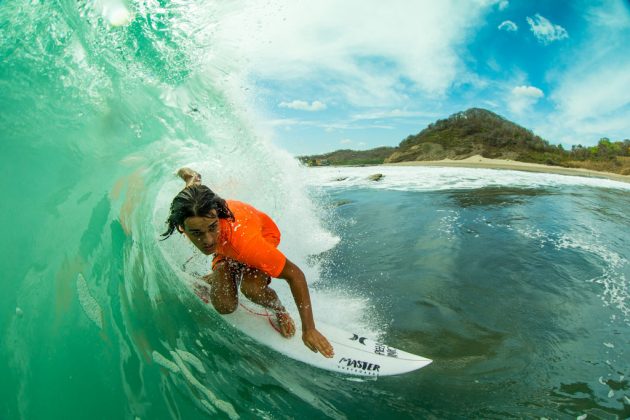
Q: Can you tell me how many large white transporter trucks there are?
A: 0